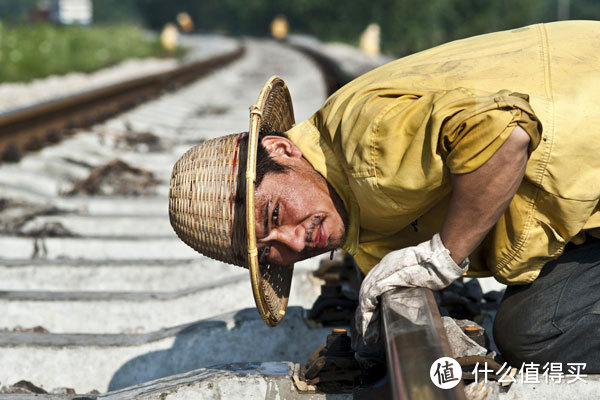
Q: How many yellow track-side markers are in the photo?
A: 4